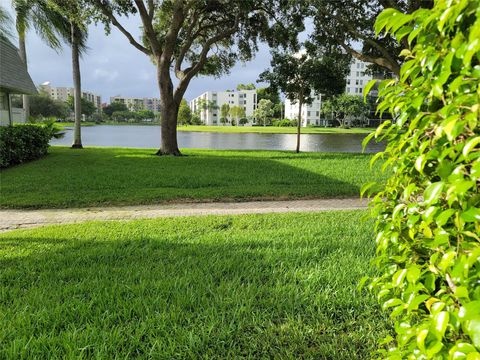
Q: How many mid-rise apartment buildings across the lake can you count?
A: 4